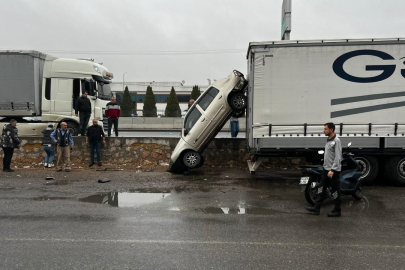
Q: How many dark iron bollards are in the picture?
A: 0